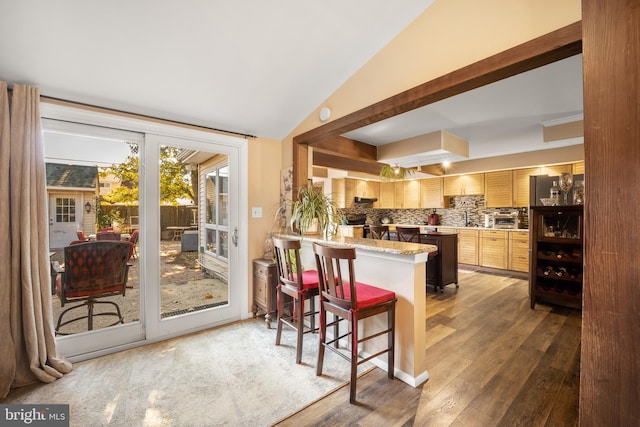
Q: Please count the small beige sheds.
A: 1